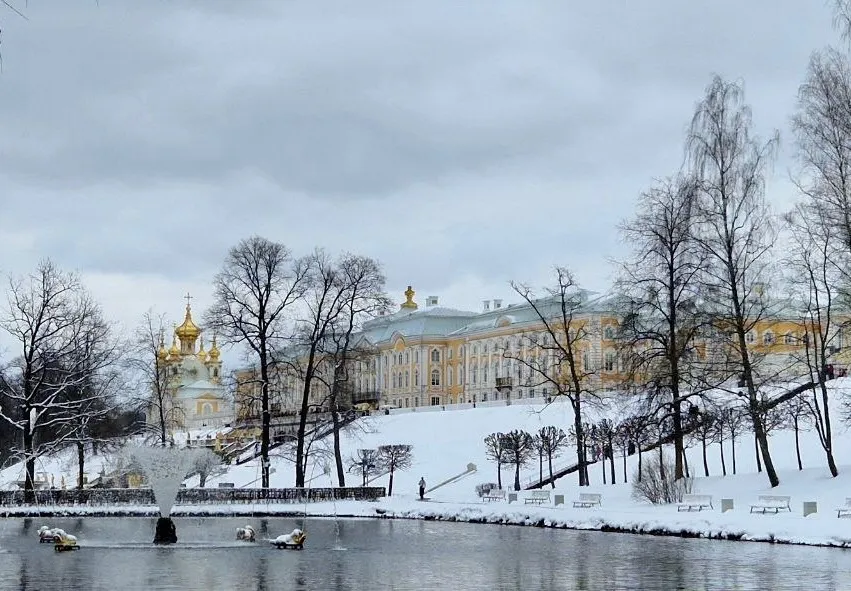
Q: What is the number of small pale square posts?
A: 4